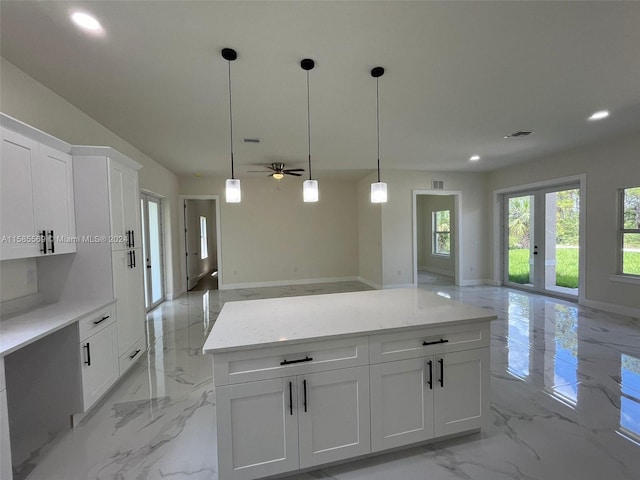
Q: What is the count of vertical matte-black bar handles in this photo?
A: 11